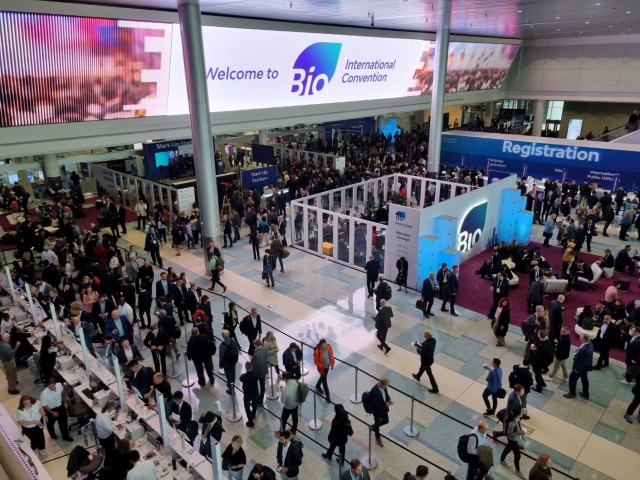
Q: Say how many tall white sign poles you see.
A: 7